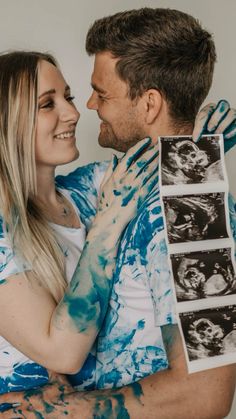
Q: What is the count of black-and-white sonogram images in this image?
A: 4